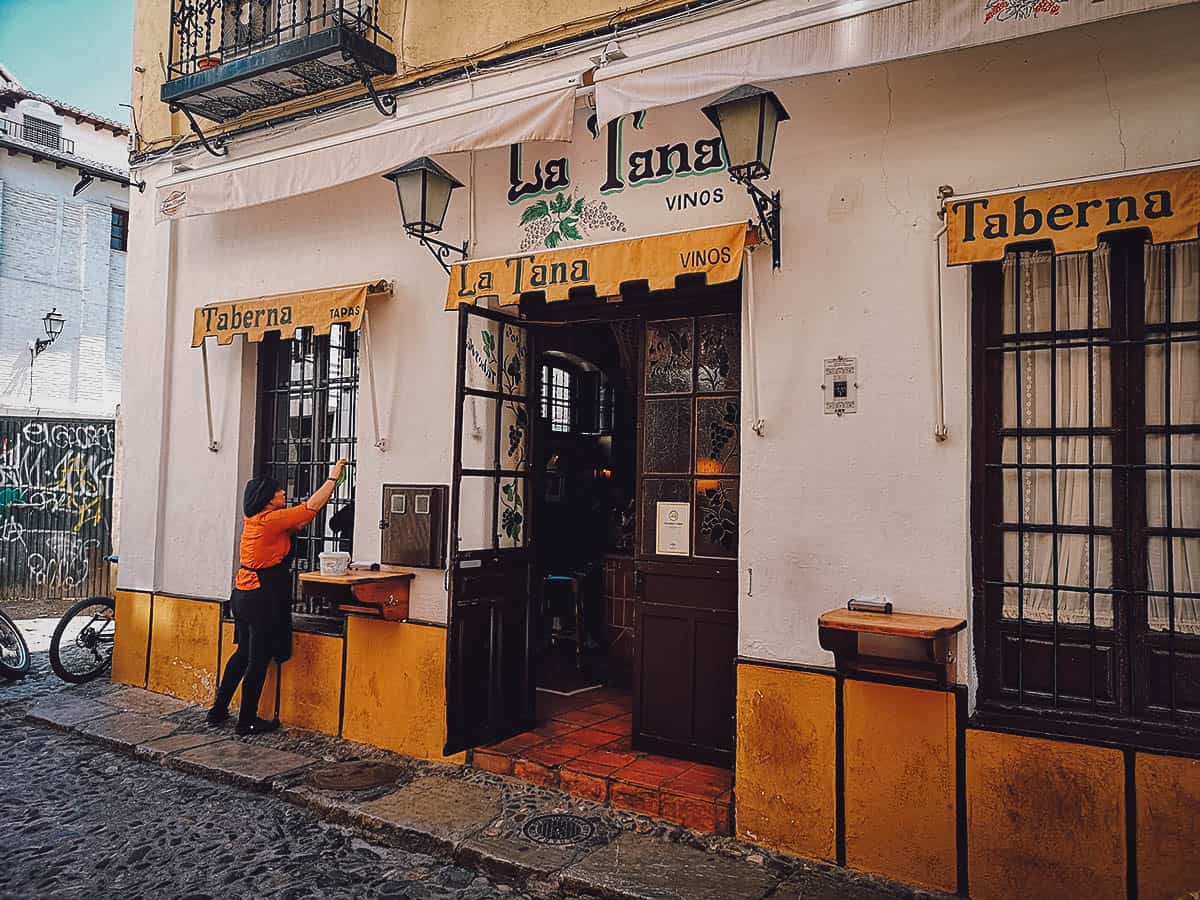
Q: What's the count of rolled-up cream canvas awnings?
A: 2